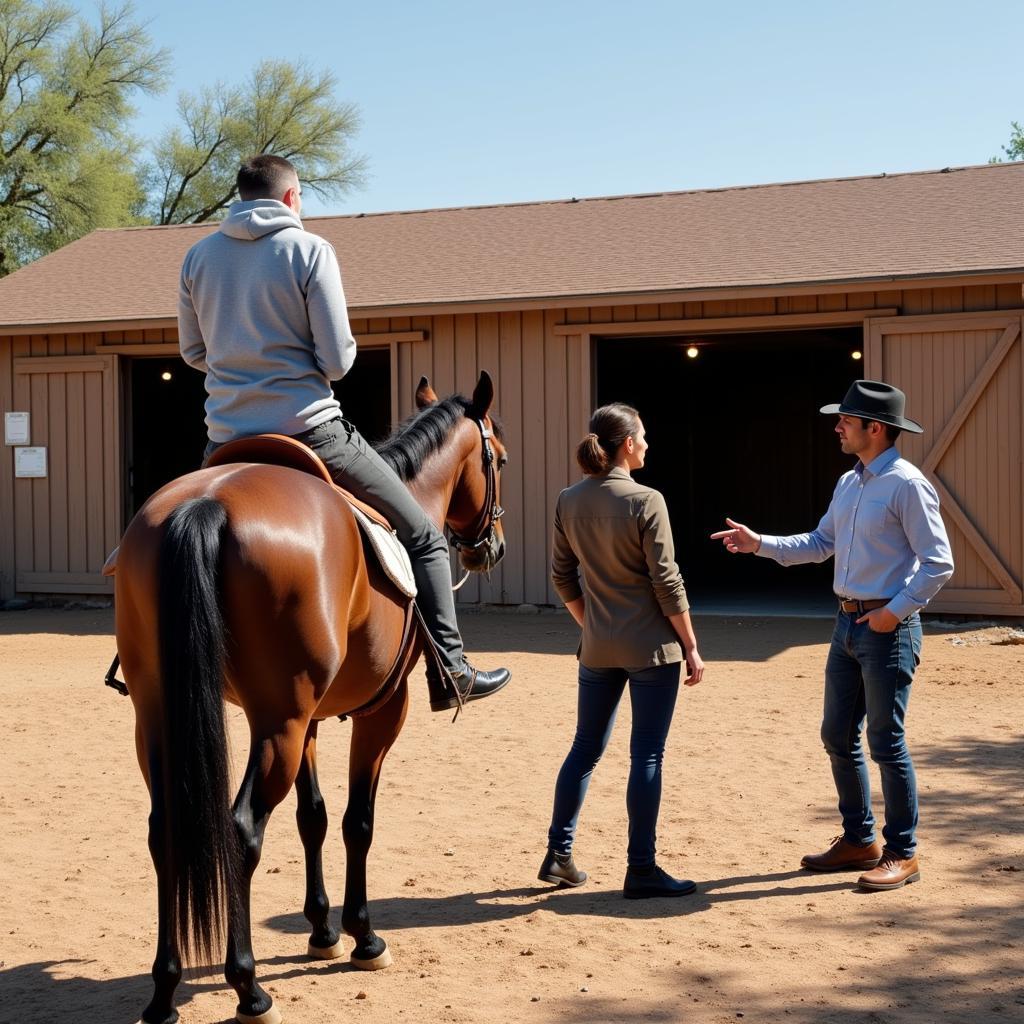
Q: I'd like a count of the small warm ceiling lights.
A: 3